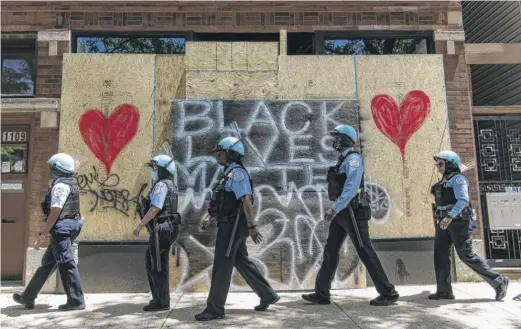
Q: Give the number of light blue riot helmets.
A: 5